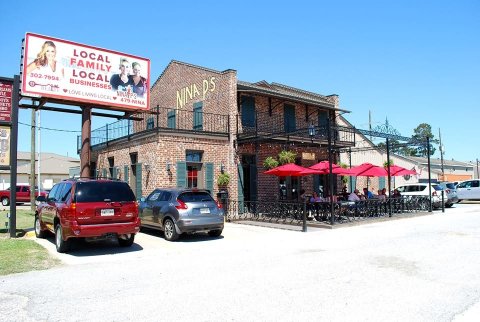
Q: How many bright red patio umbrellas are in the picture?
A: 4